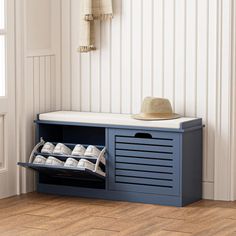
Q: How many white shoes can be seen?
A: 8